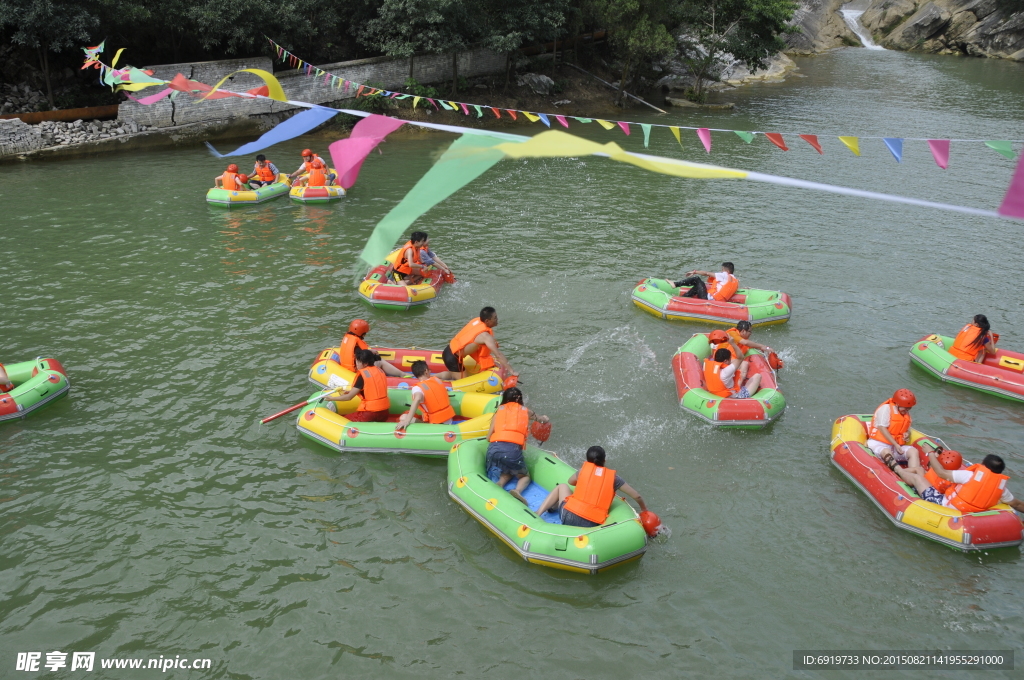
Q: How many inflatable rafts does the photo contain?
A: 11